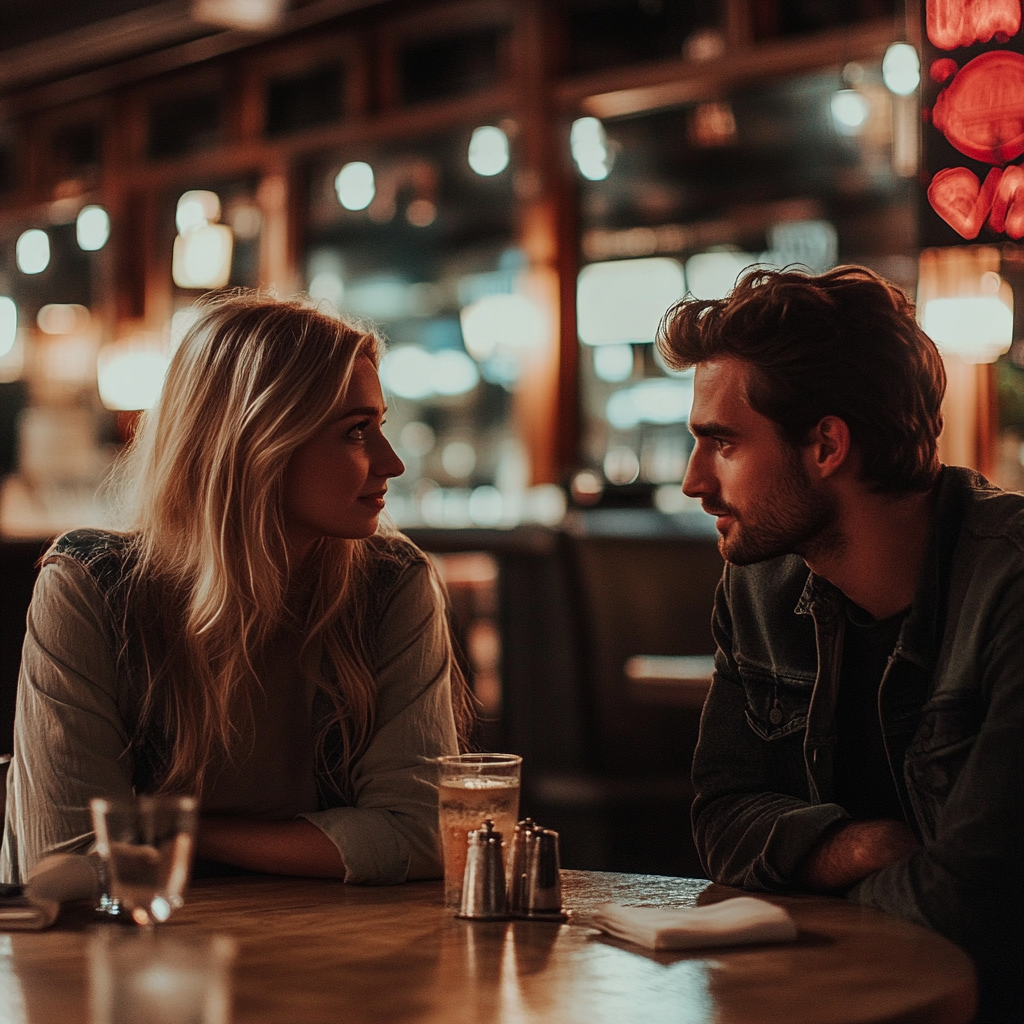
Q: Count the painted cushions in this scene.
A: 0